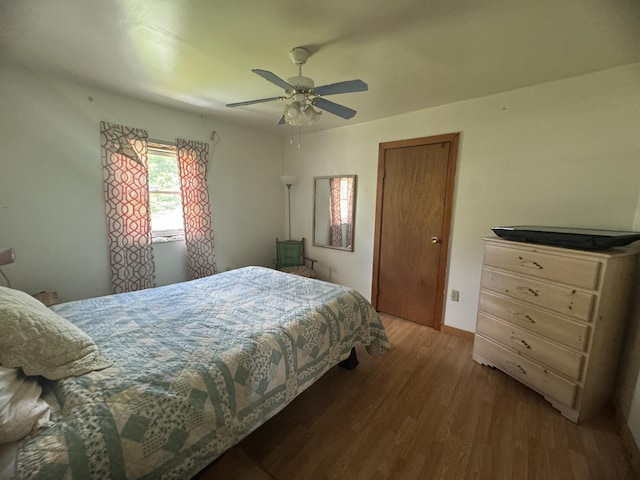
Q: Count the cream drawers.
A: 5